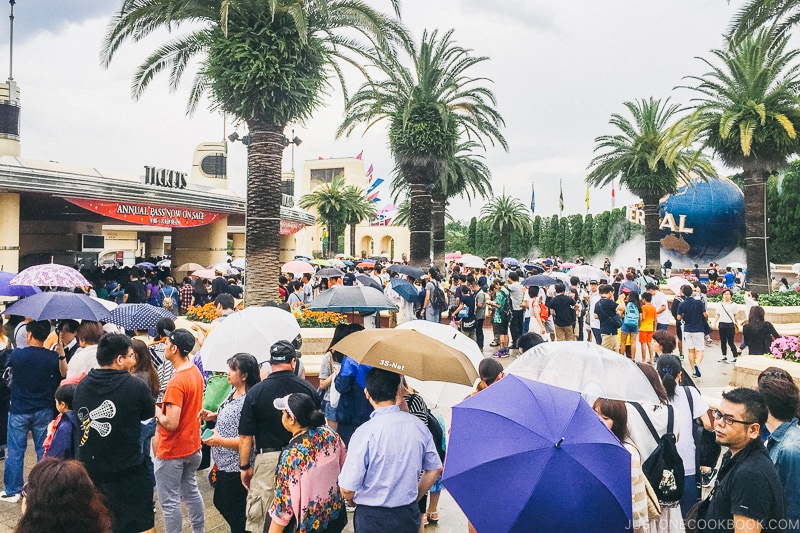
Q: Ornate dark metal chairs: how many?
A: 0